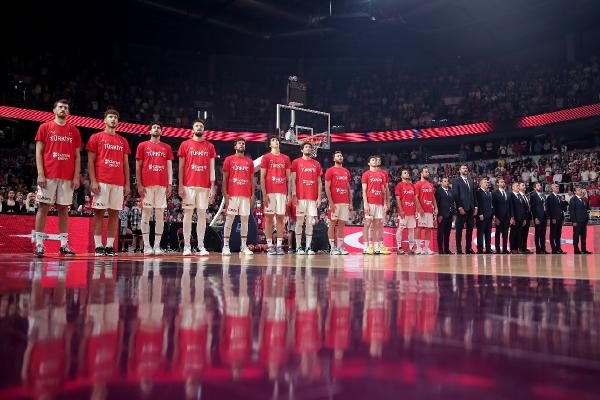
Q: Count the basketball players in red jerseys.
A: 12